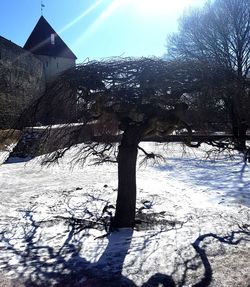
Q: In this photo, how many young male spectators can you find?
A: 0